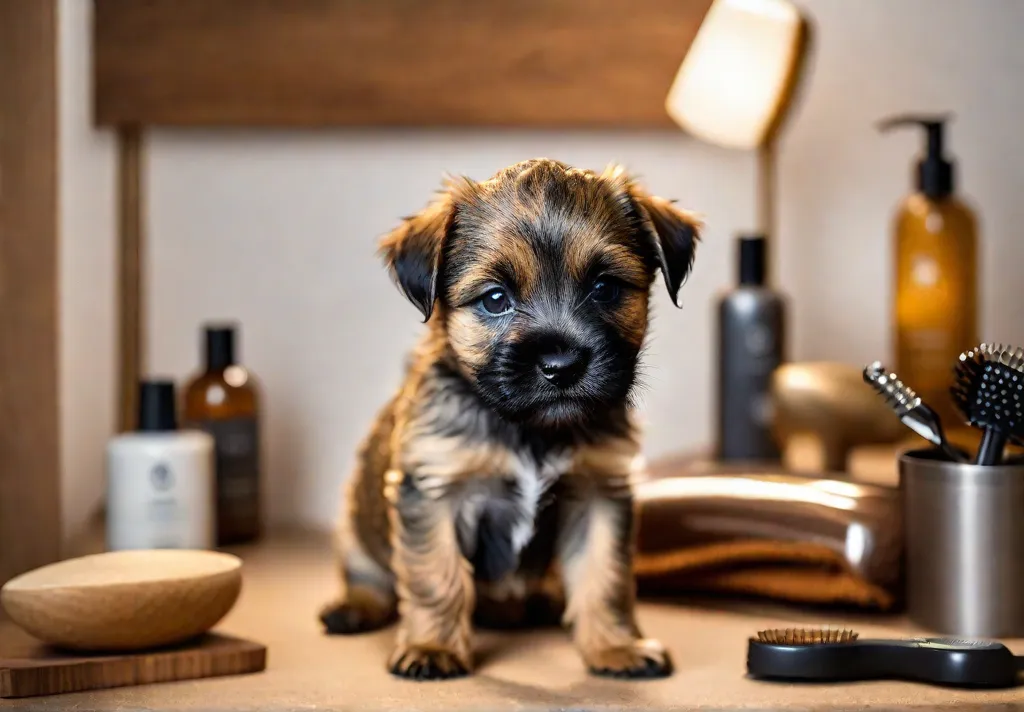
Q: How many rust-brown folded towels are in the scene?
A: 1